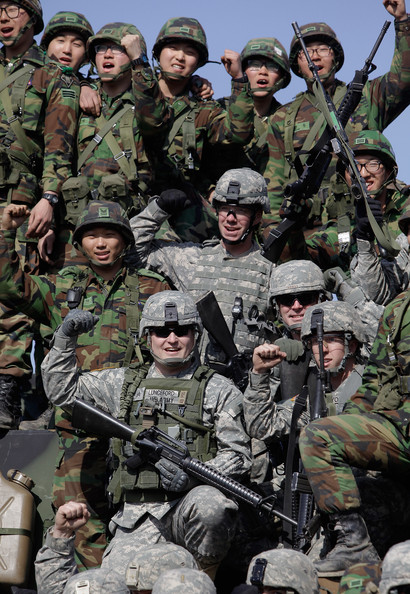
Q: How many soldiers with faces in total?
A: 12